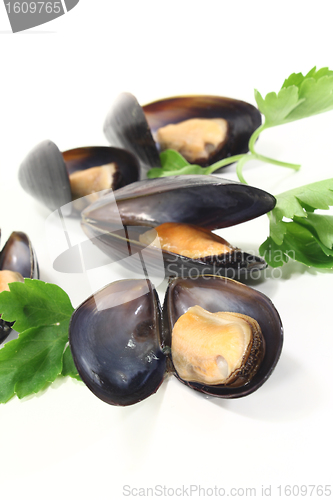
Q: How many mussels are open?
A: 5